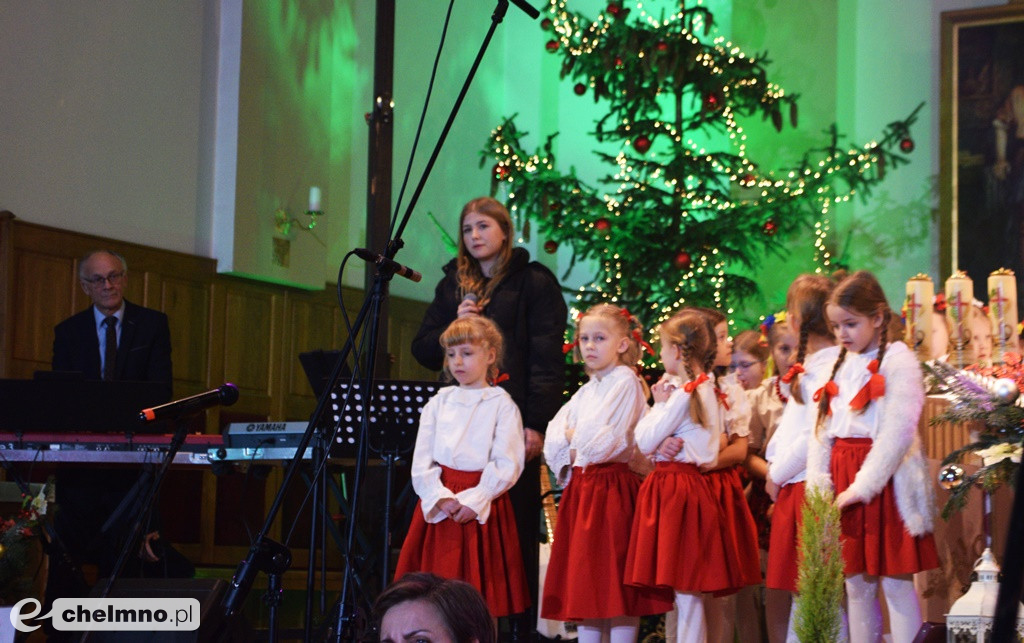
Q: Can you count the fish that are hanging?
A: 0